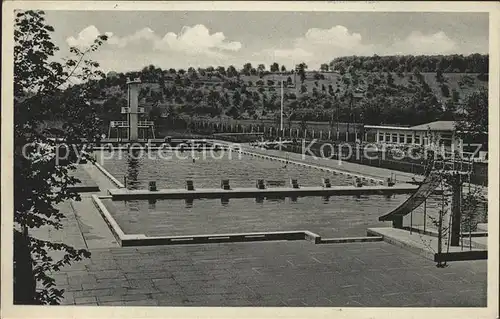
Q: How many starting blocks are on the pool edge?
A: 8